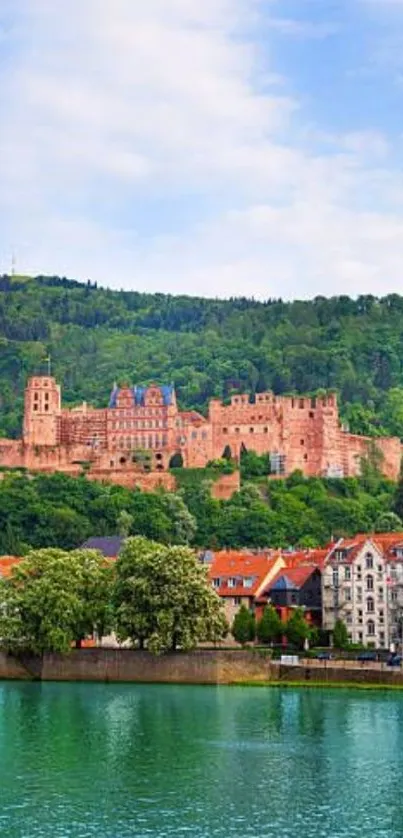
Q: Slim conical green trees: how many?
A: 4